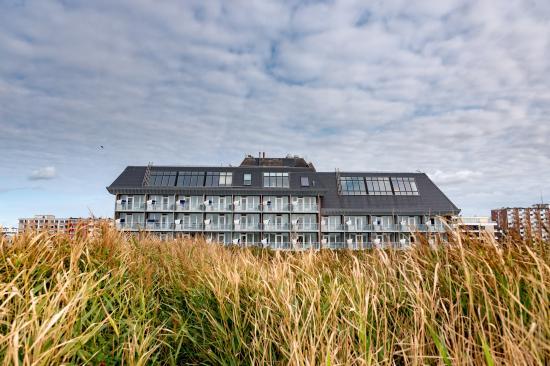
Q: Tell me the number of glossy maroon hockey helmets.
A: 0